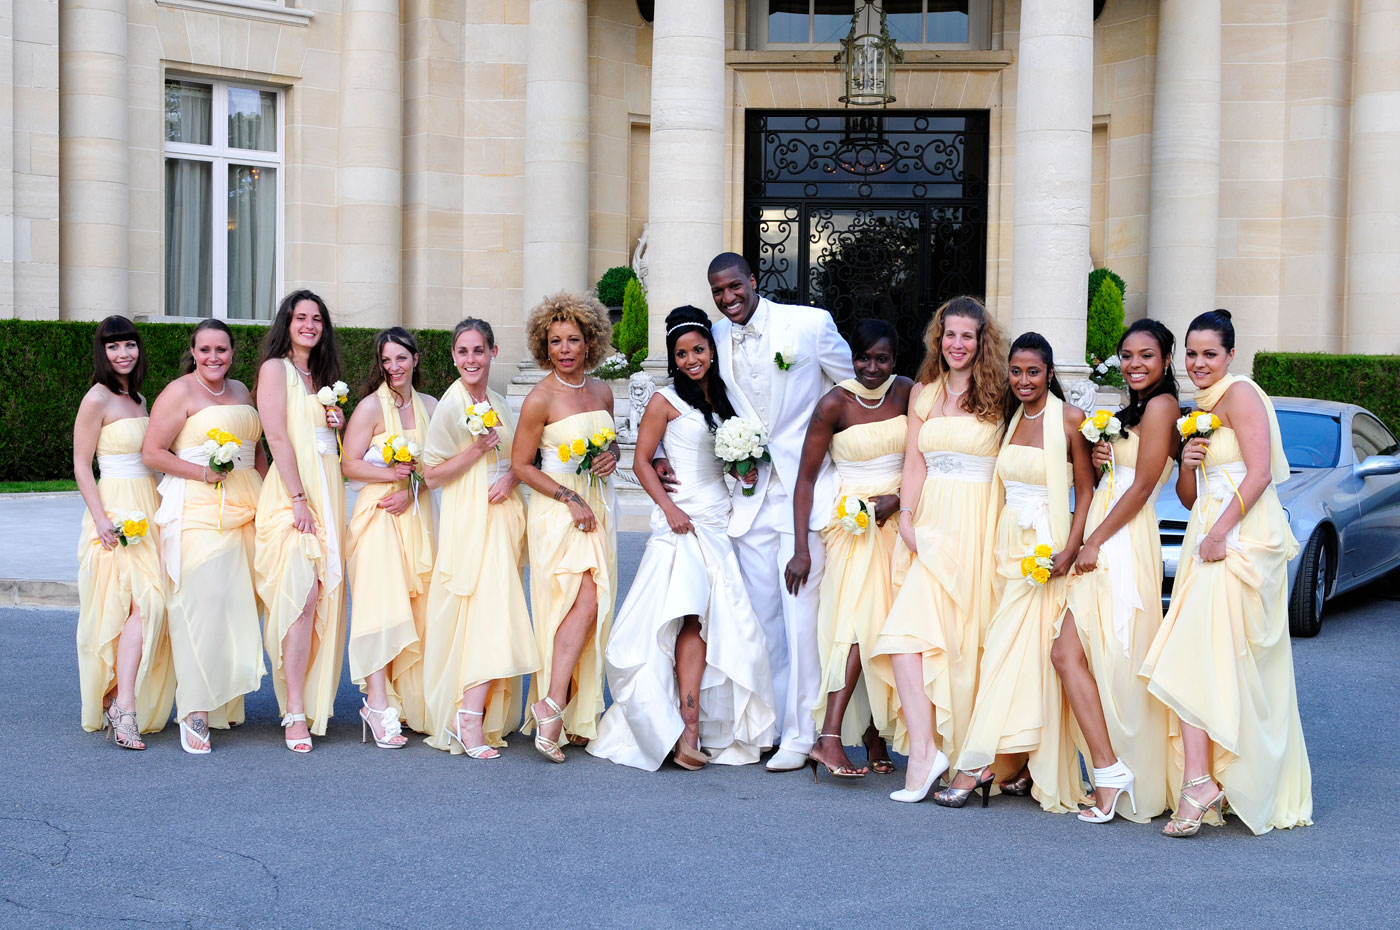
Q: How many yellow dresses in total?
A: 11